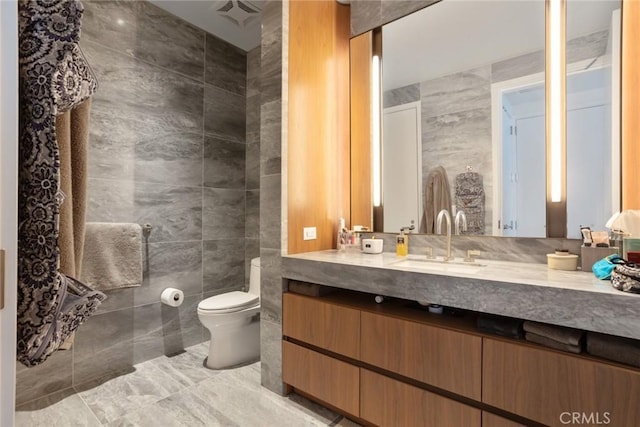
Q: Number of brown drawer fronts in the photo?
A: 6